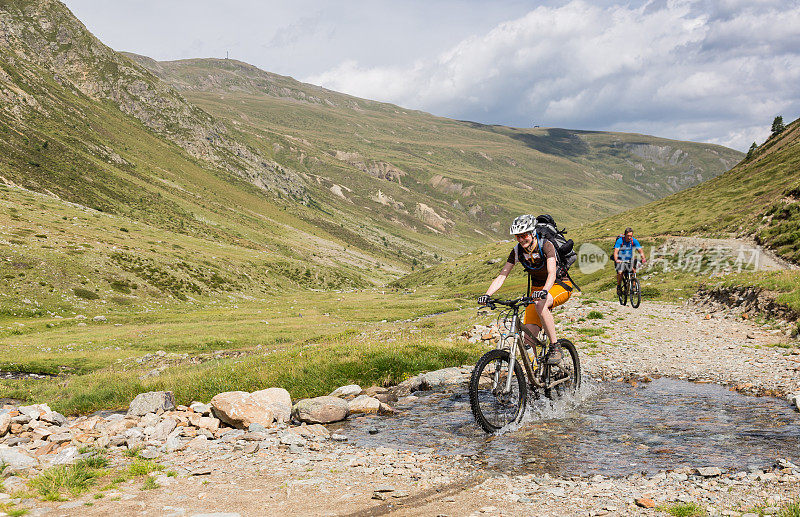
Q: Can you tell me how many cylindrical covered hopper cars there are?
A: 0